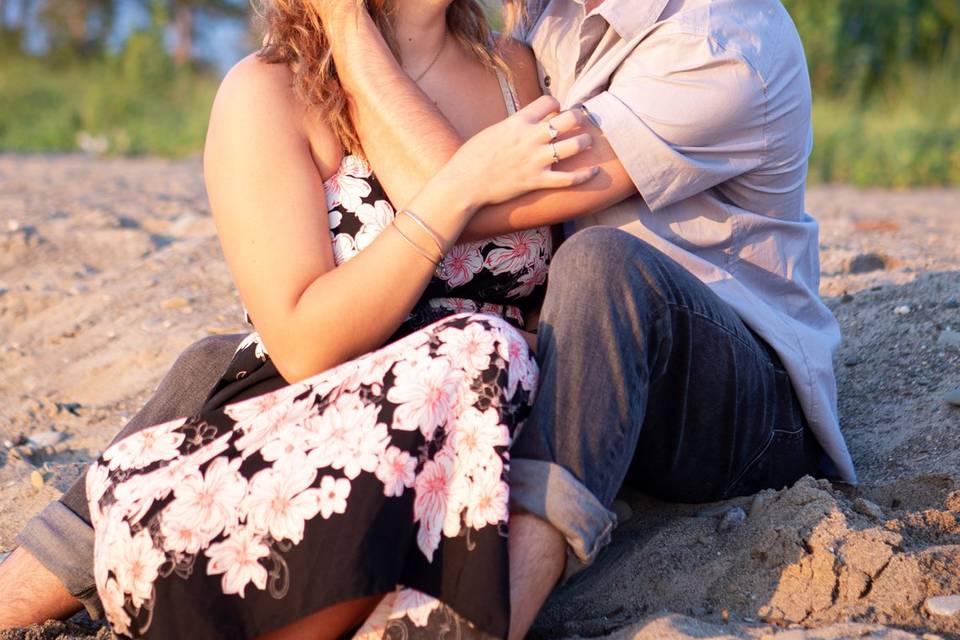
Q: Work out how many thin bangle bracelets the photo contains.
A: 2